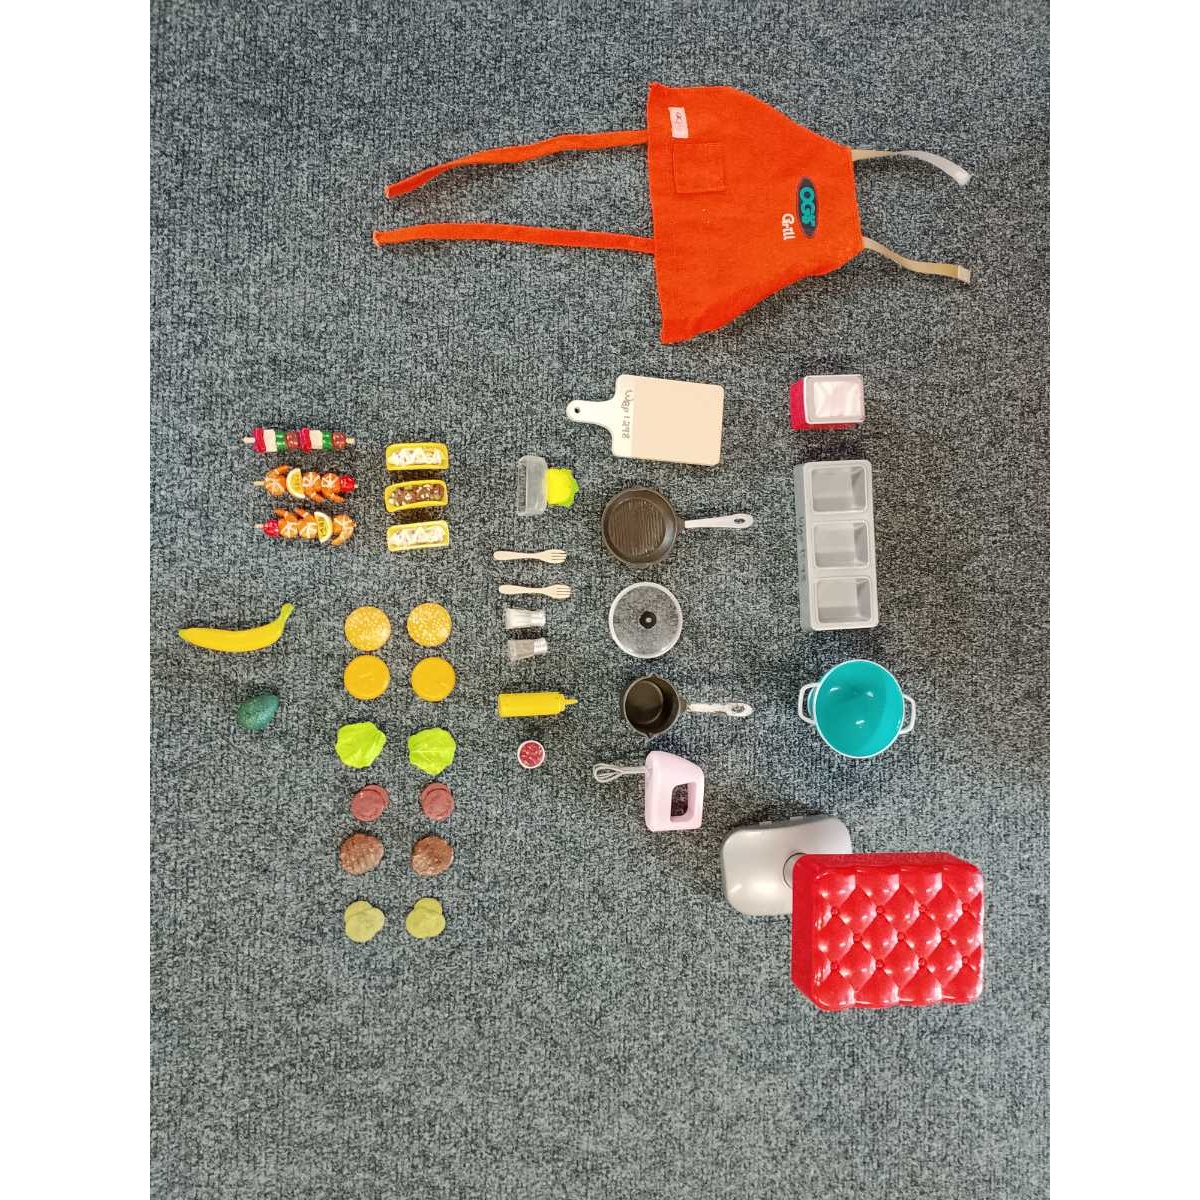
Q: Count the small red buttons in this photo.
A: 11